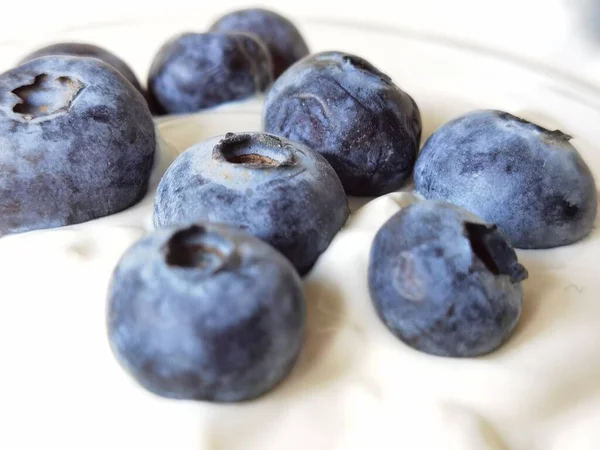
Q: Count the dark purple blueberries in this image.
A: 9